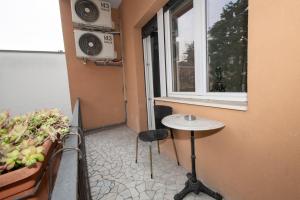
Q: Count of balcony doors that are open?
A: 1